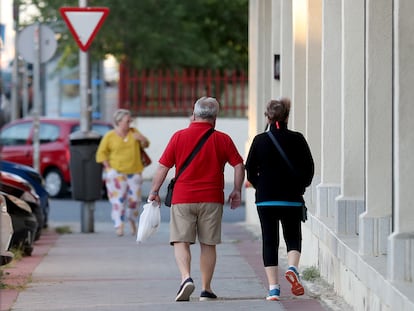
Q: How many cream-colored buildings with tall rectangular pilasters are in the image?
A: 1